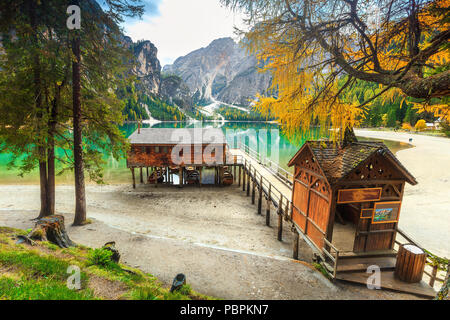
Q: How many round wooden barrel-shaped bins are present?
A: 1